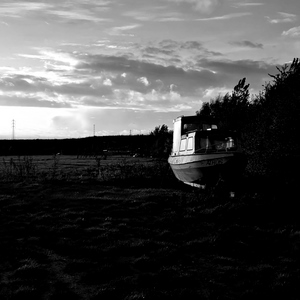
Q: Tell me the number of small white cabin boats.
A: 1